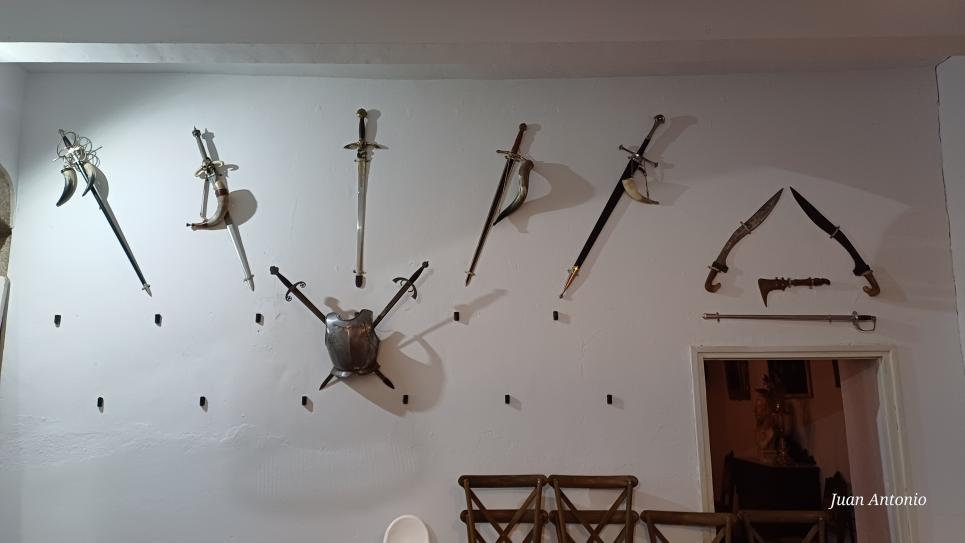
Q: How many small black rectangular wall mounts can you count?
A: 11